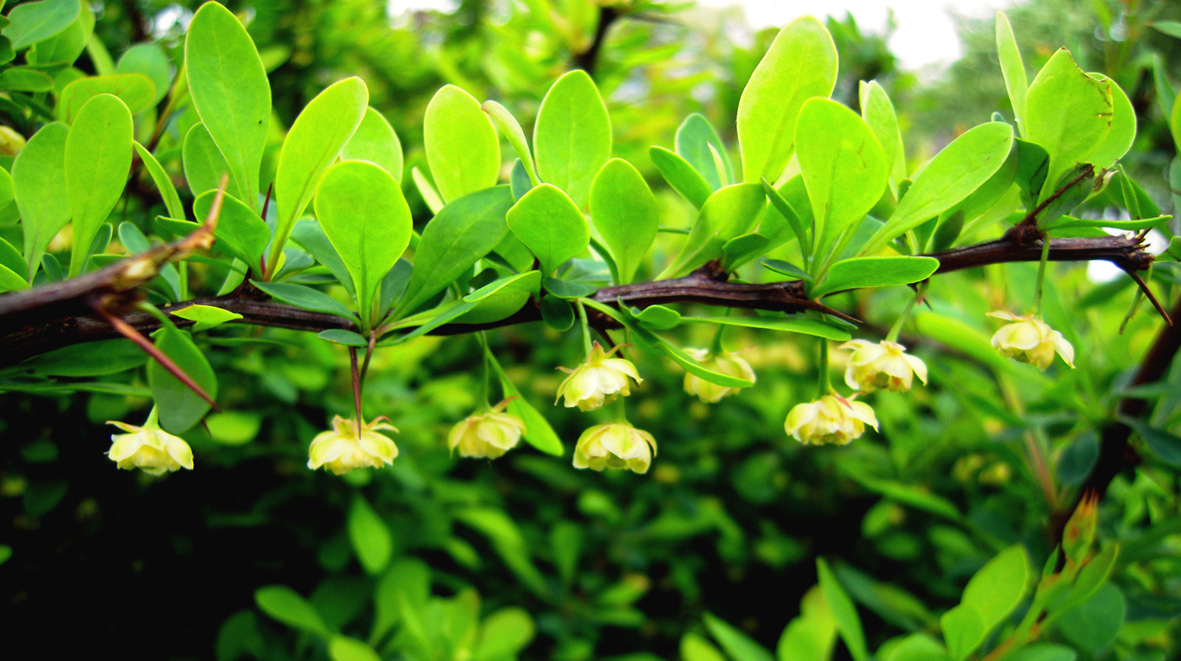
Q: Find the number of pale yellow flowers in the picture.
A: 9